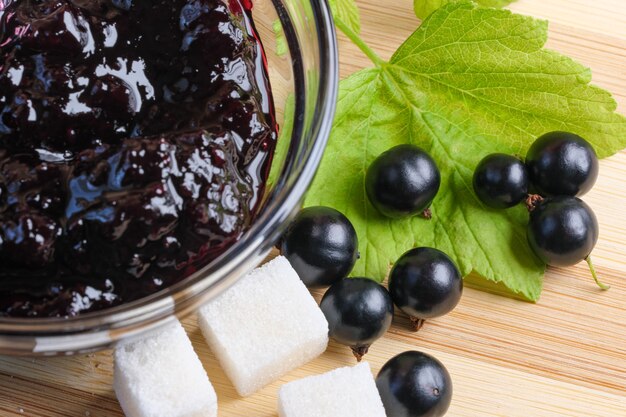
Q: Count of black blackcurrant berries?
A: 8